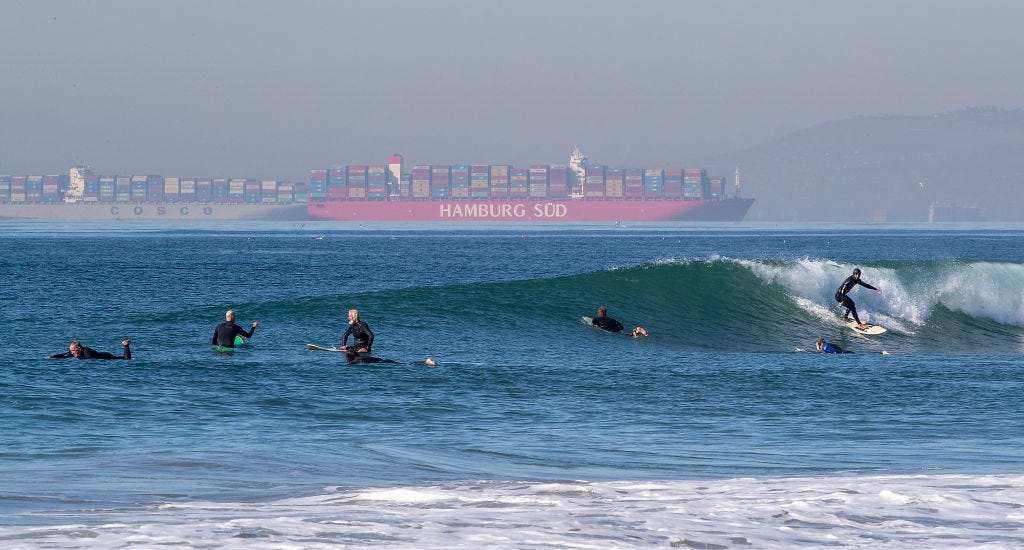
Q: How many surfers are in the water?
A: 7